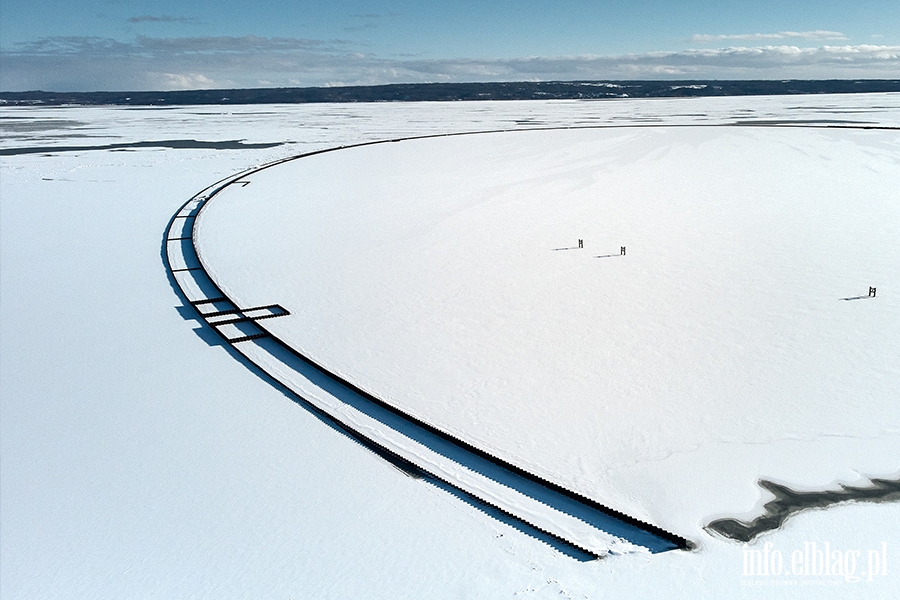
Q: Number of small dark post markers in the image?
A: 3